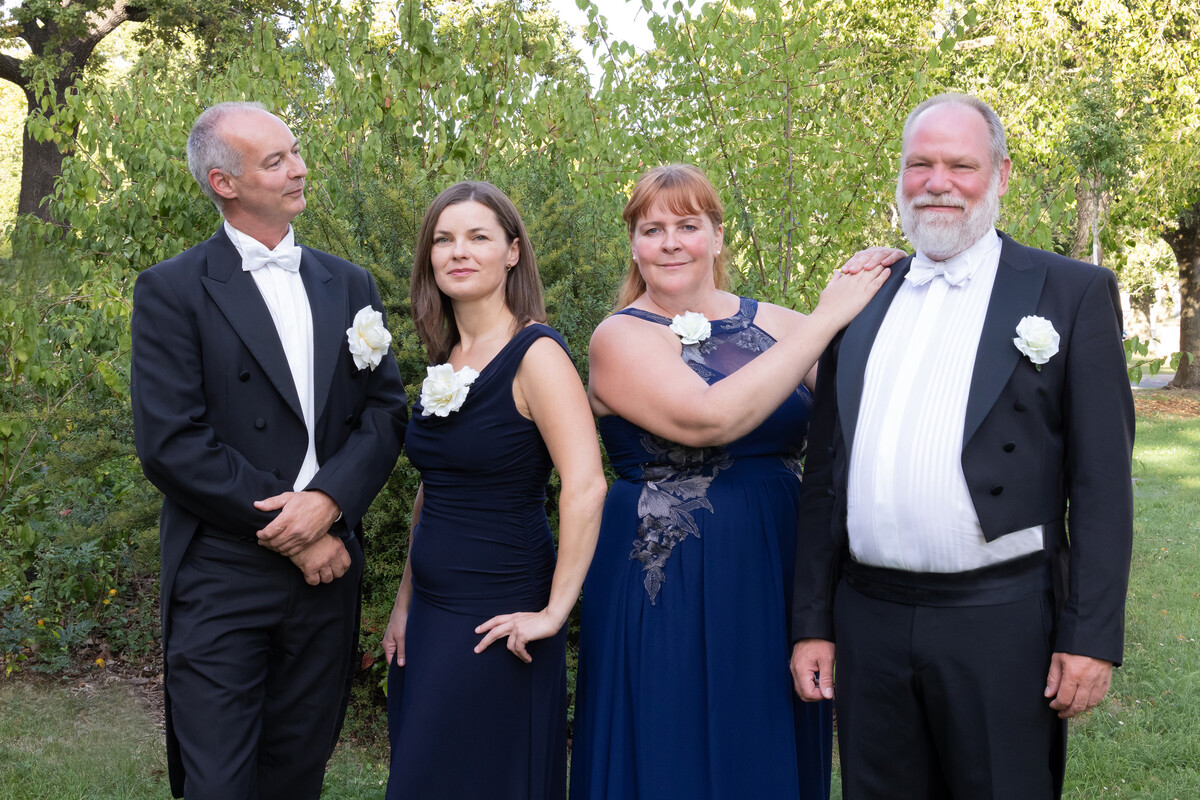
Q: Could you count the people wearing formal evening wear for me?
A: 4